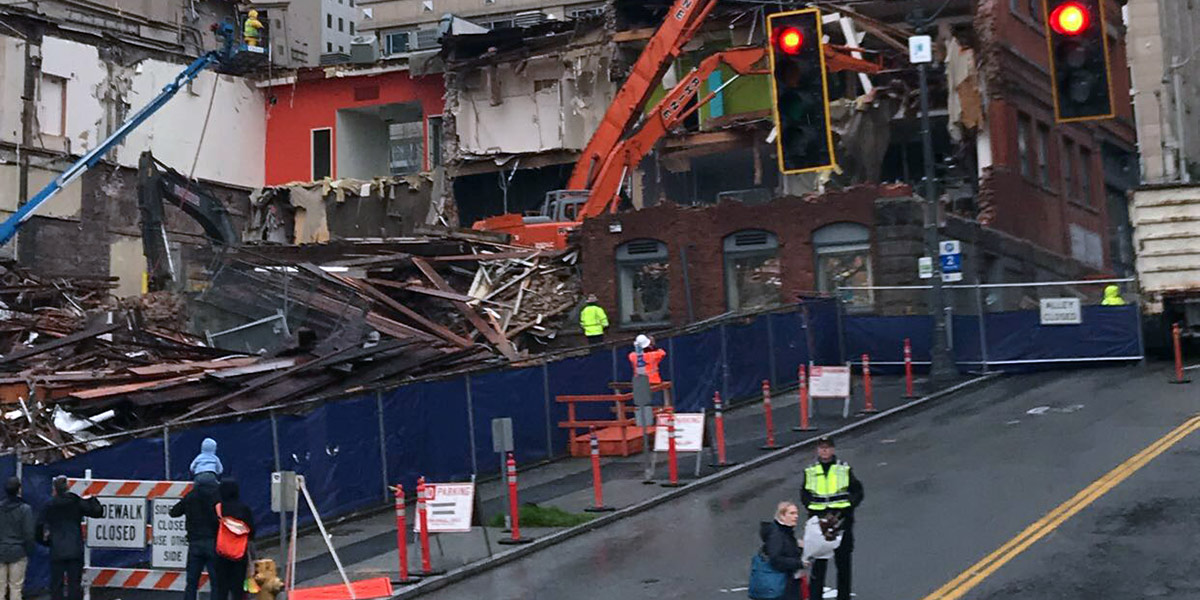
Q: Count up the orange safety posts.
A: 11